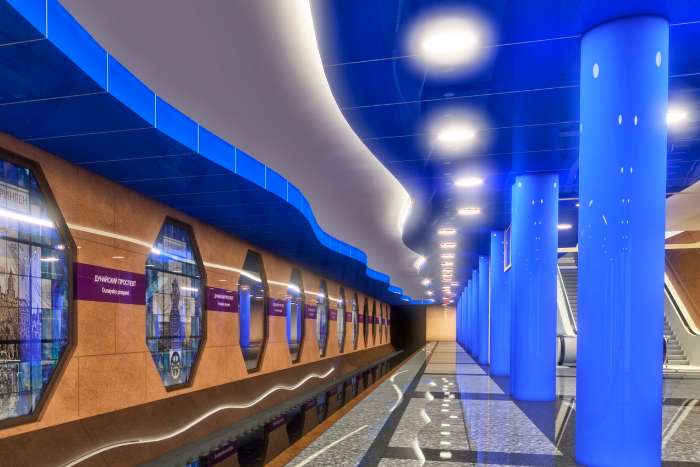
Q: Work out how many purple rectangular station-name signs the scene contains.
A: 11